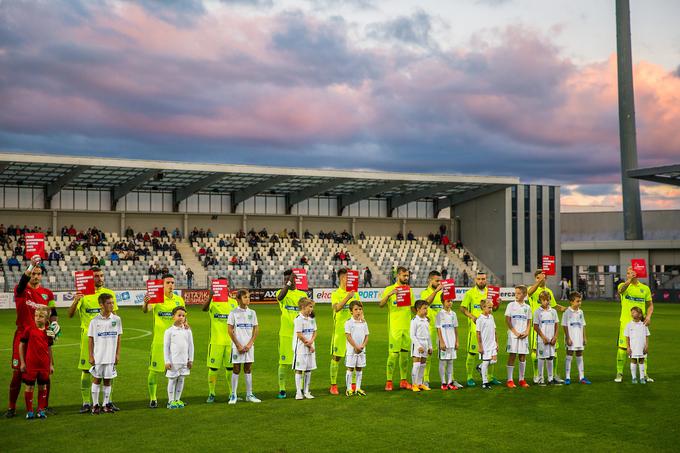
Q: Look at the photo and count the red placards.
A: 11